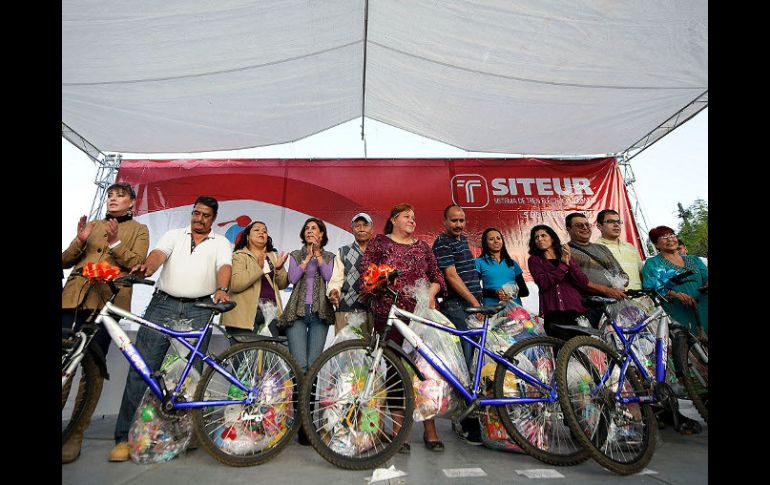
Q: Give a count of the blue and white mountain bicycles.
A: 3